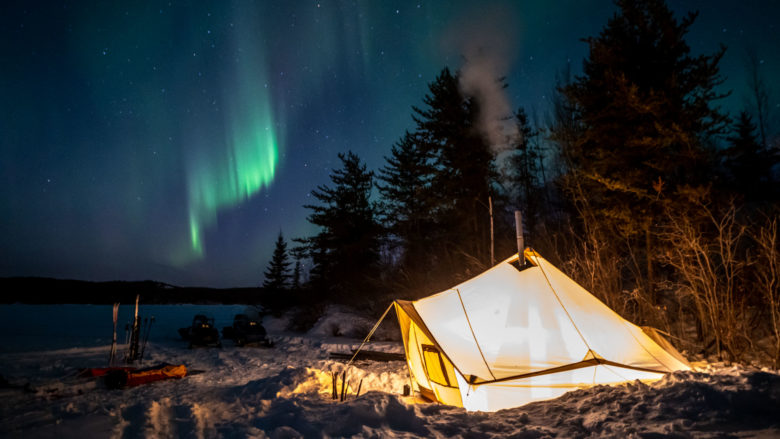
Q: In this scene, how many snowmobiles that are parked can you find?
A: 2